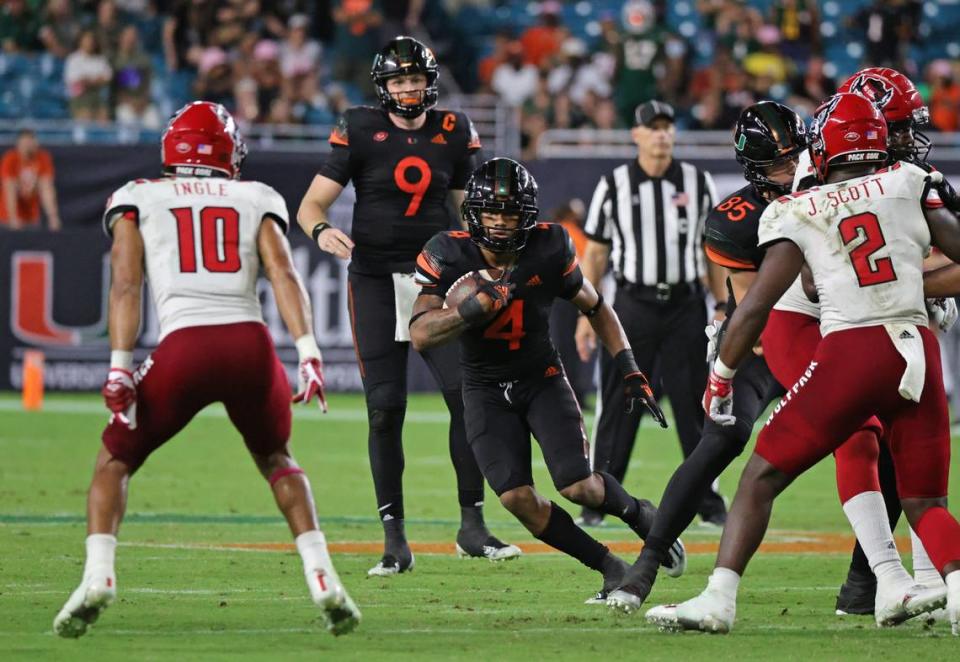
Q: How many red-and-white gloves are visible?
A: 3